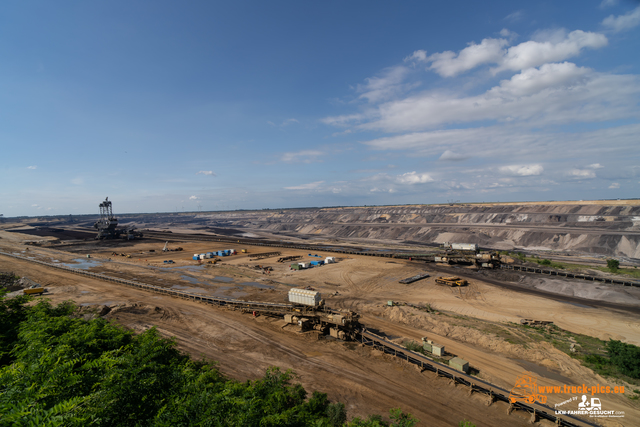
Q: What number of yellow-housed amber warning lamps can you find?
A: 0